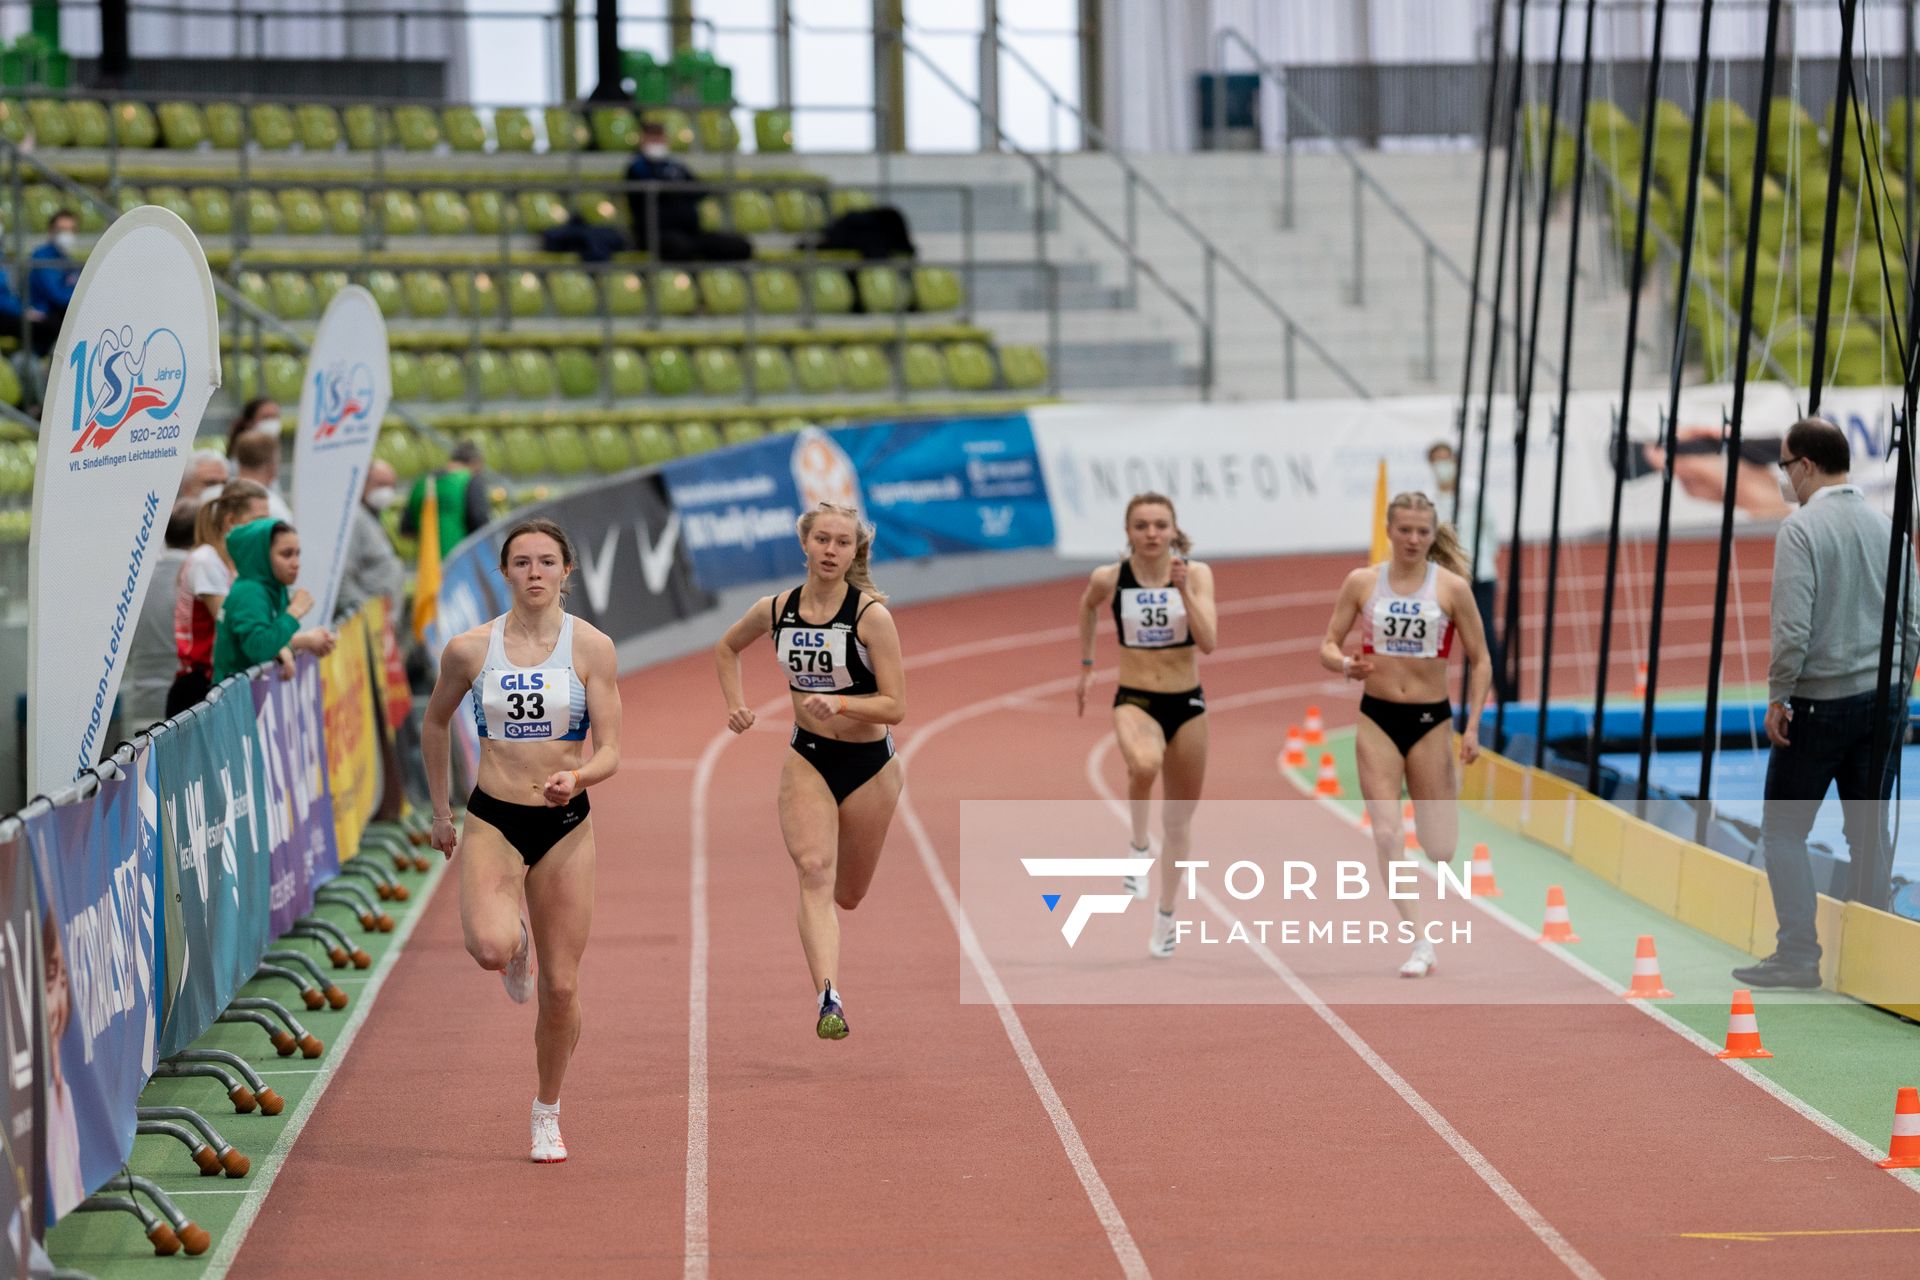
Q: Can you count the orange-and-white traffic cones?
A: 11